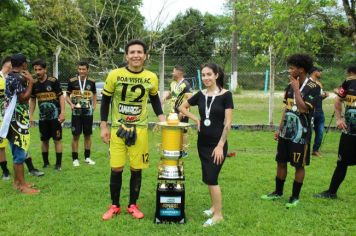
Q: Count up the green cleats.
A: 2